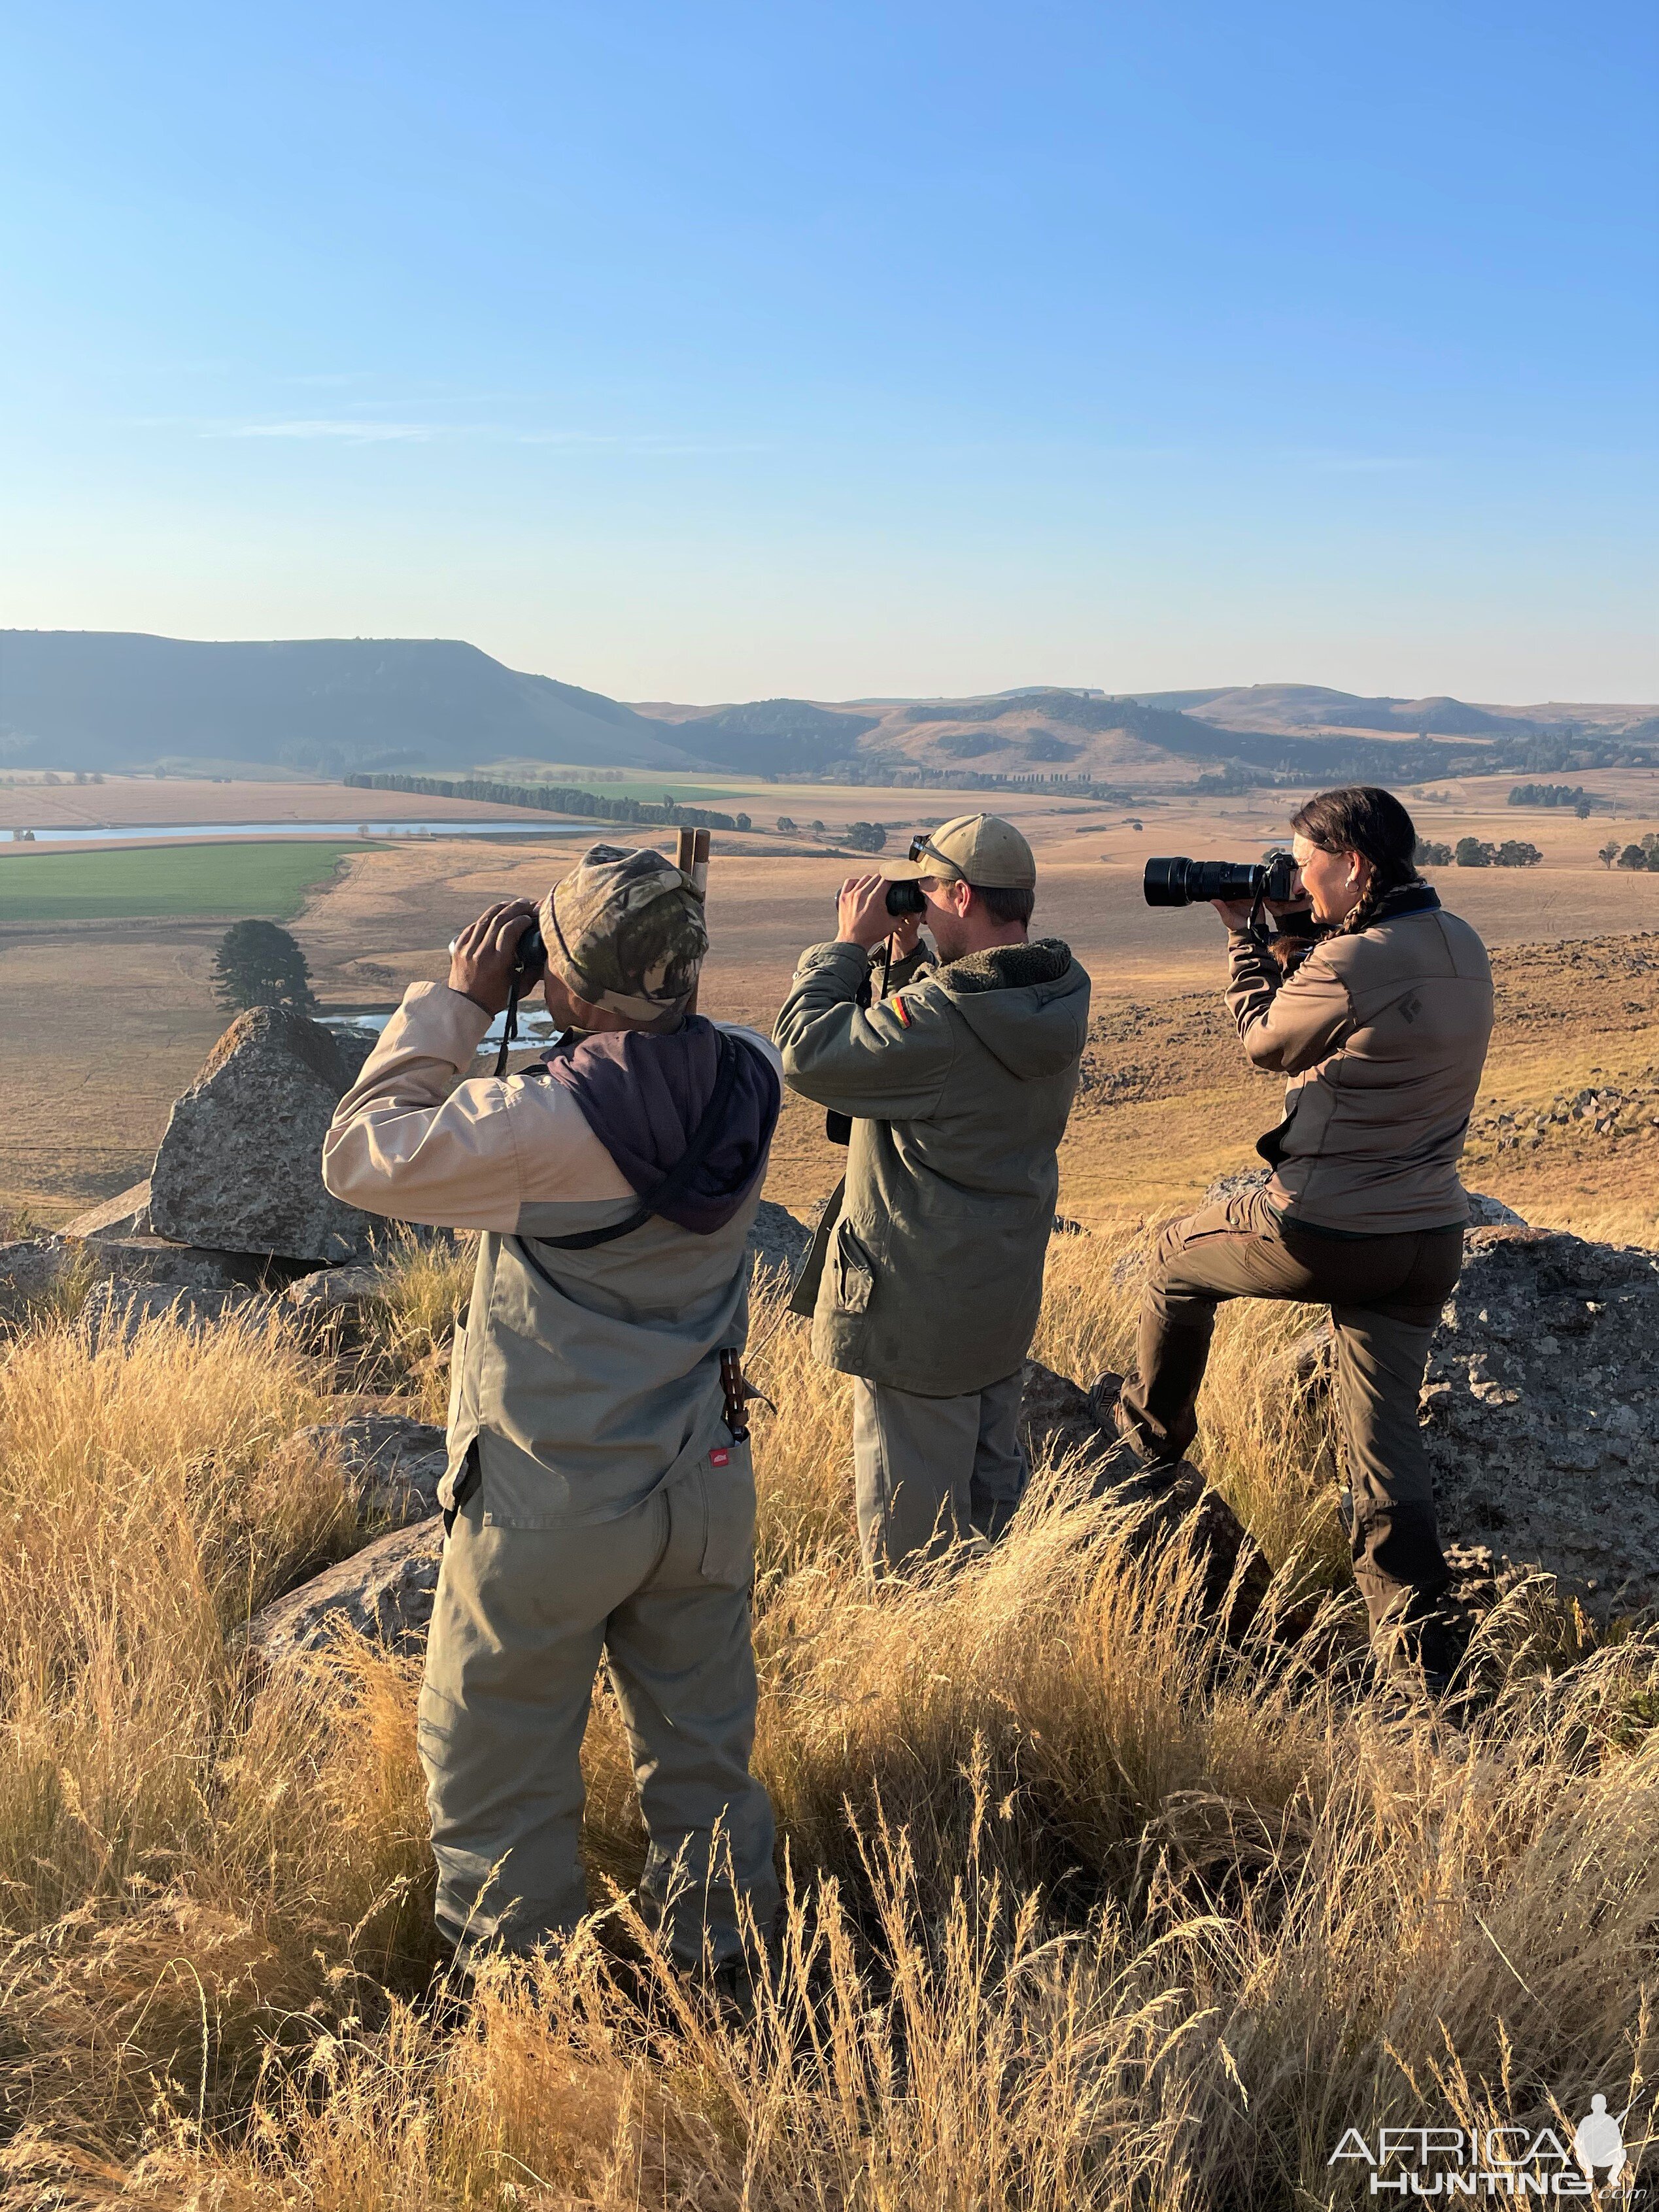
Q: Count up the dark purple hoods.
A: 1